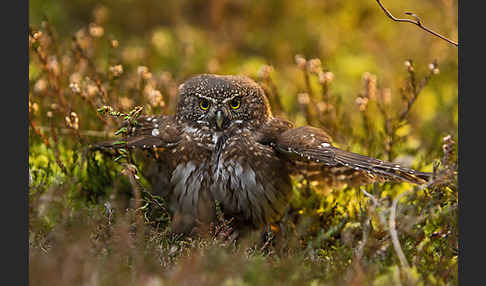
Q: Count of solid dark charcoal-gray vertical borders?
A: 2